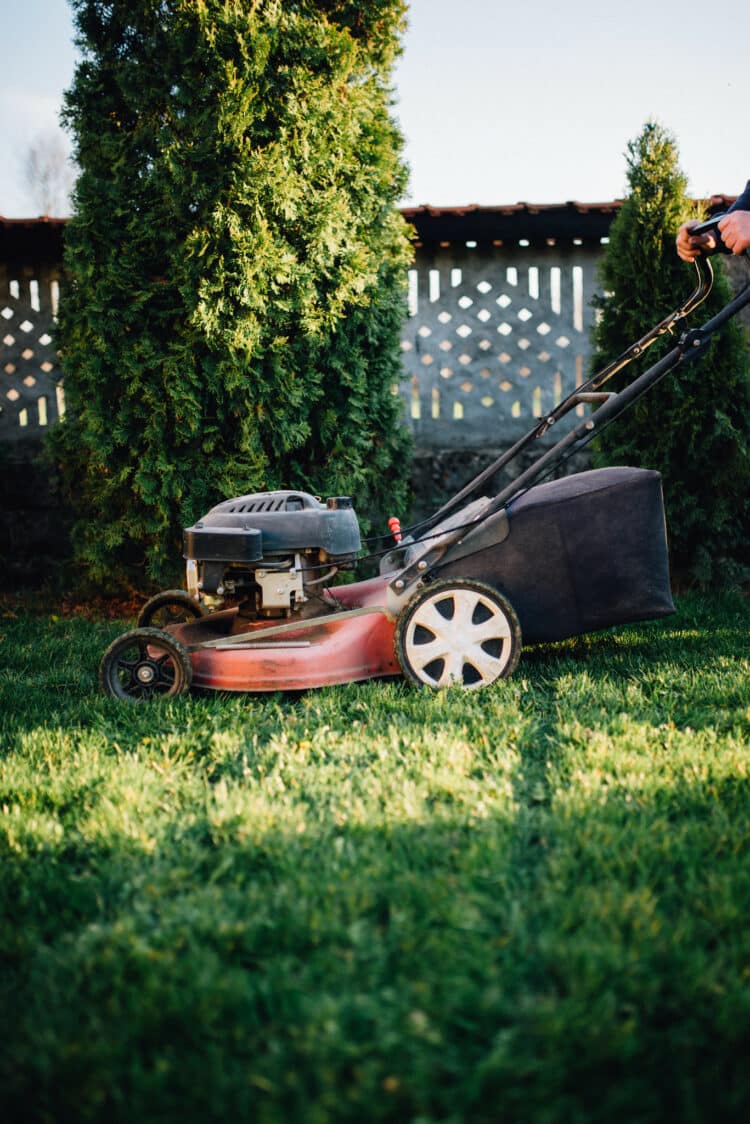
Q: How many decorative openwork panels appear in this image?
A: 2